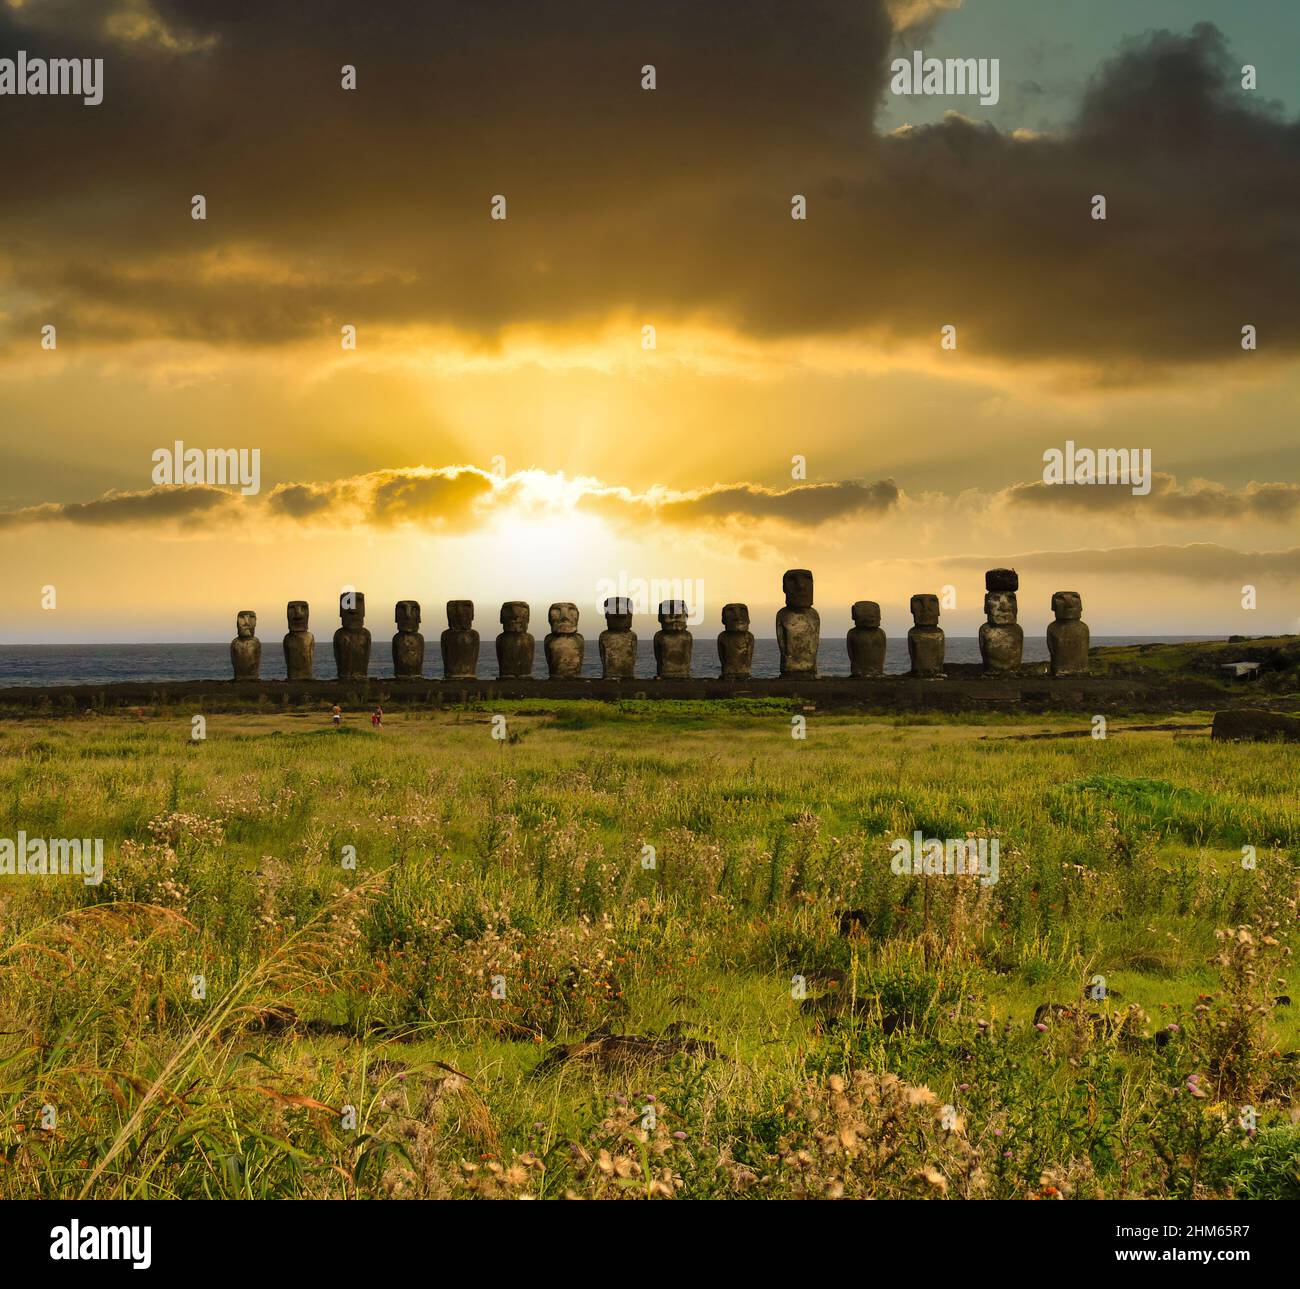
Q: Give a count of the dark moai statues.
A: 15